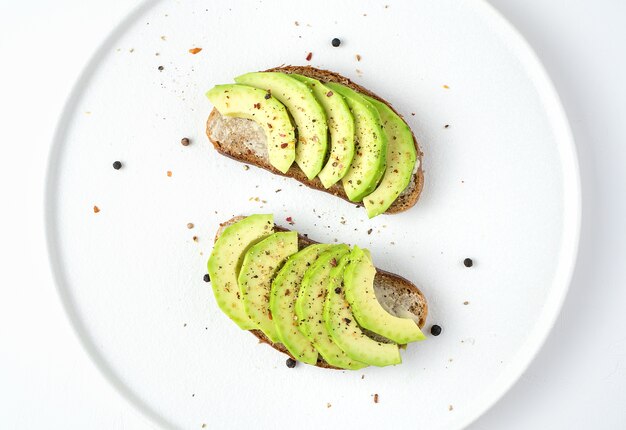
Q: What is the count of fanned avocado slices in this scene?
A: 11